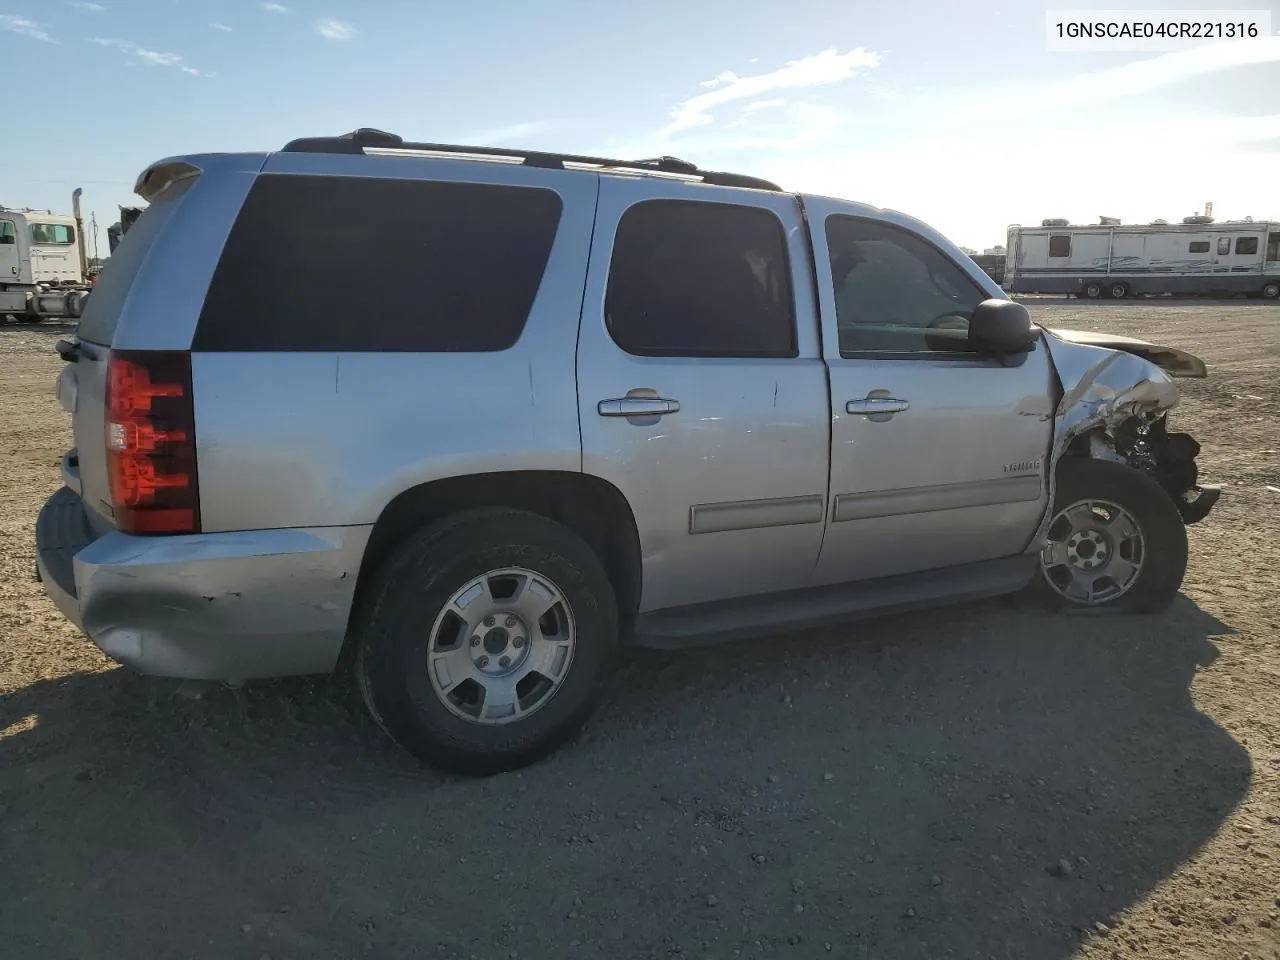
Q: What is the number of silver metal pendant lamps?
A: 0